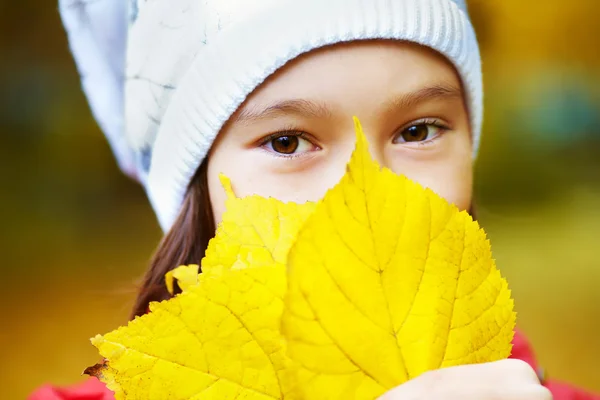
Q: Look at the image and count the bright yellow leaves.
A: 3